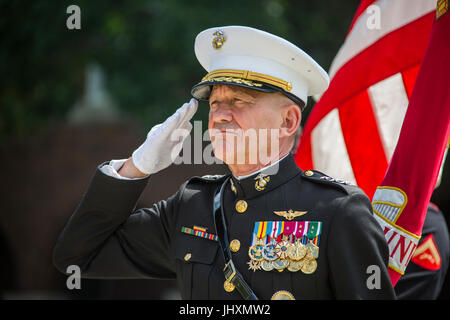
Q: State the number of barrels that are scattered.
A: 0